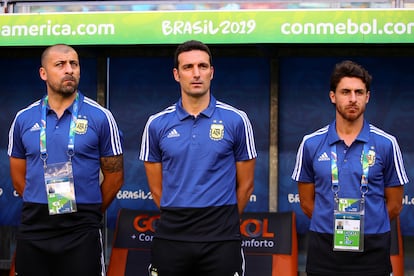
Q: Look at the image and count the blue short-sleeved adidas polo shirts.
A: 3